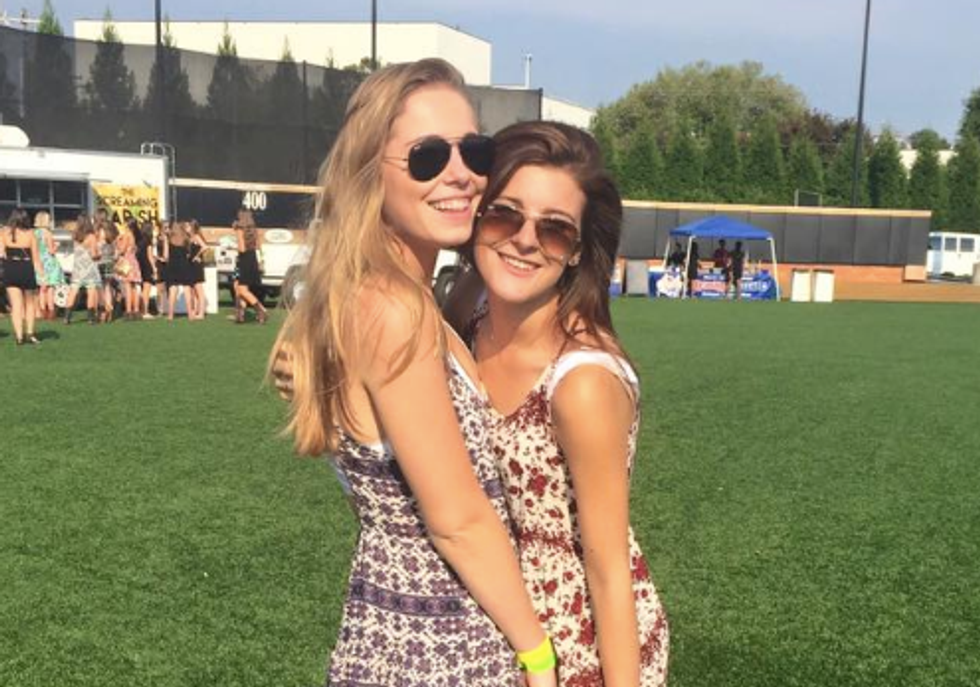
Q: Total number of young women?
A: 2